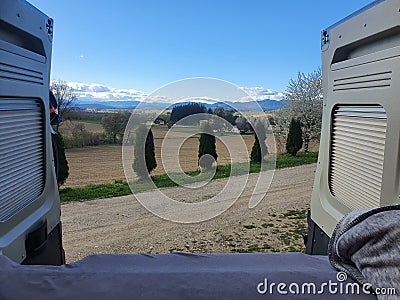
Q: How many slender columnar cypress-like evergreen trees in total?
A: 5